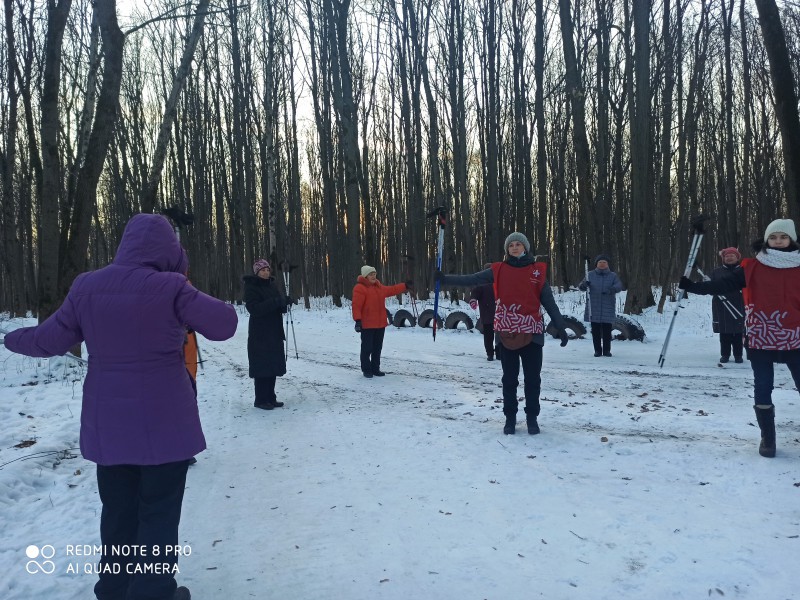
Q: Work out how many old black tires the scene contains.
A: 7